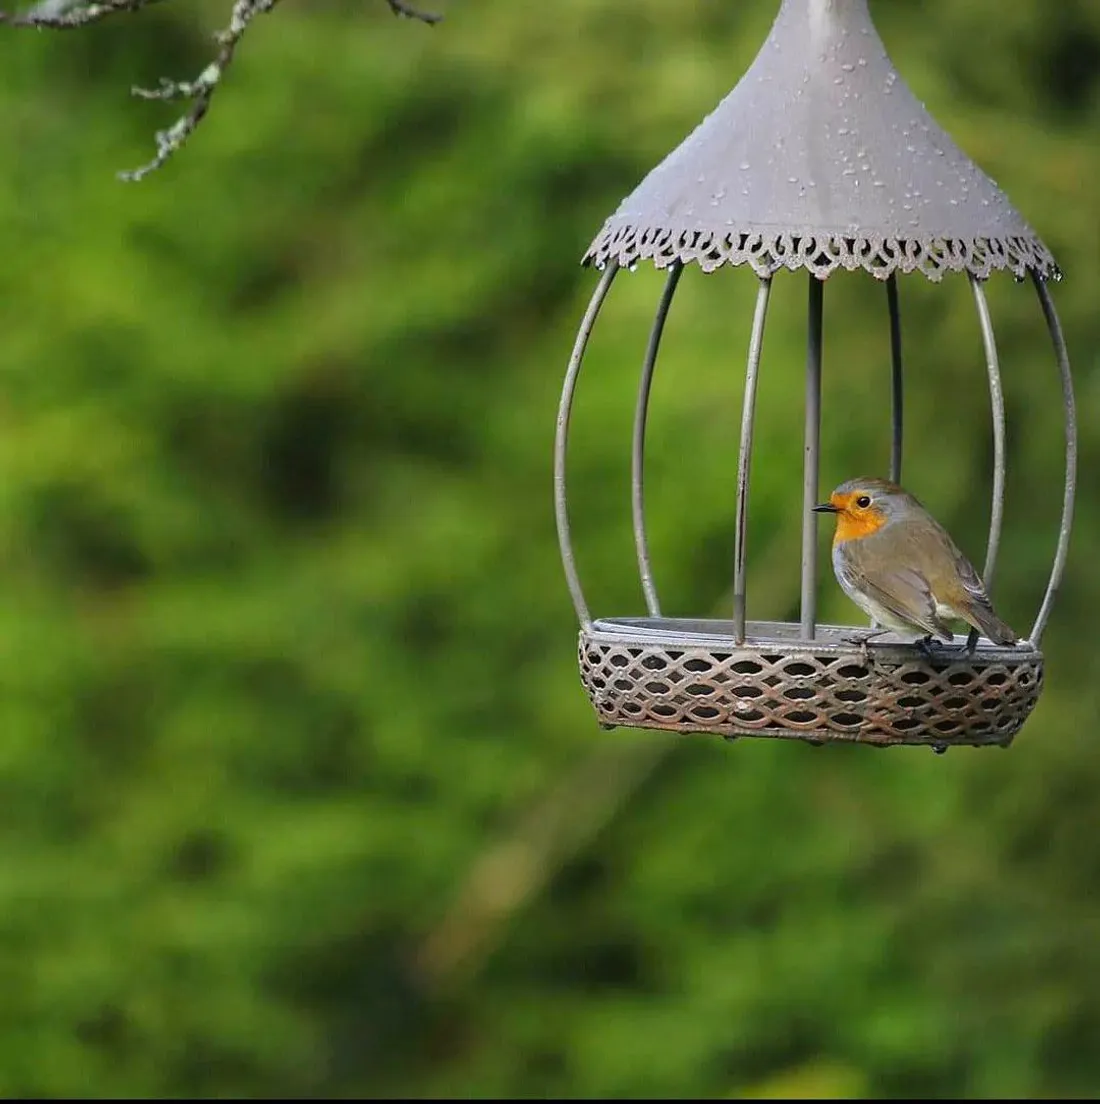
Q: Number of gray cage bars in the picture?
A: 7